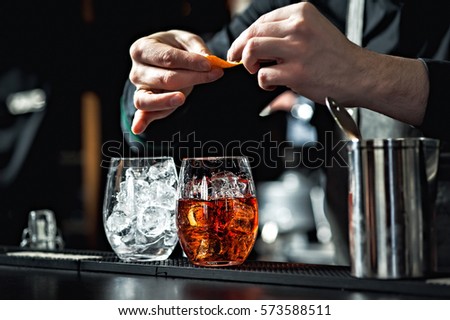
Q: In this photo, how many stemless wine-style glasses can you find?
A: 2